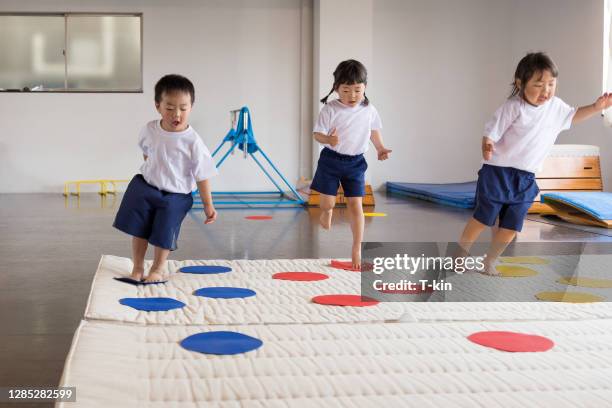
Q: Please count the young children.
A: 3